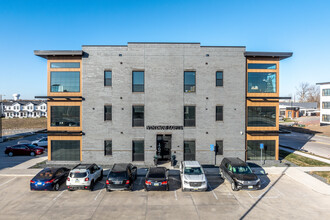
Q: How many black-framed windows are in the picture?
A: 12